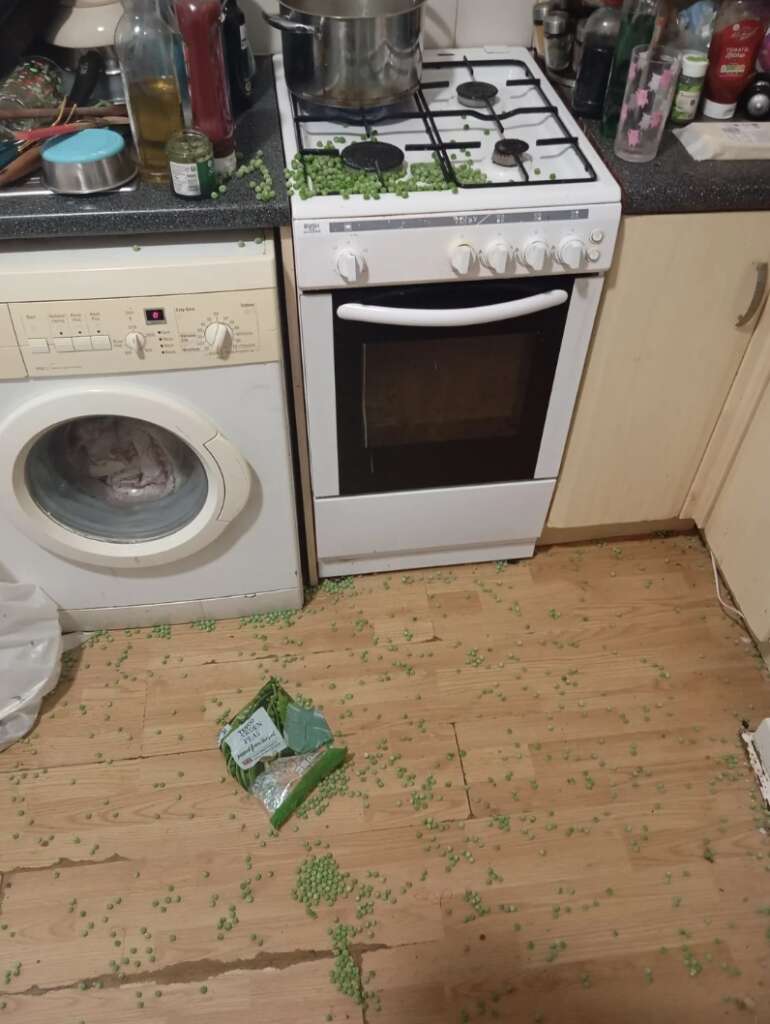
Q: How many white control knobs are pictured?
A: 7